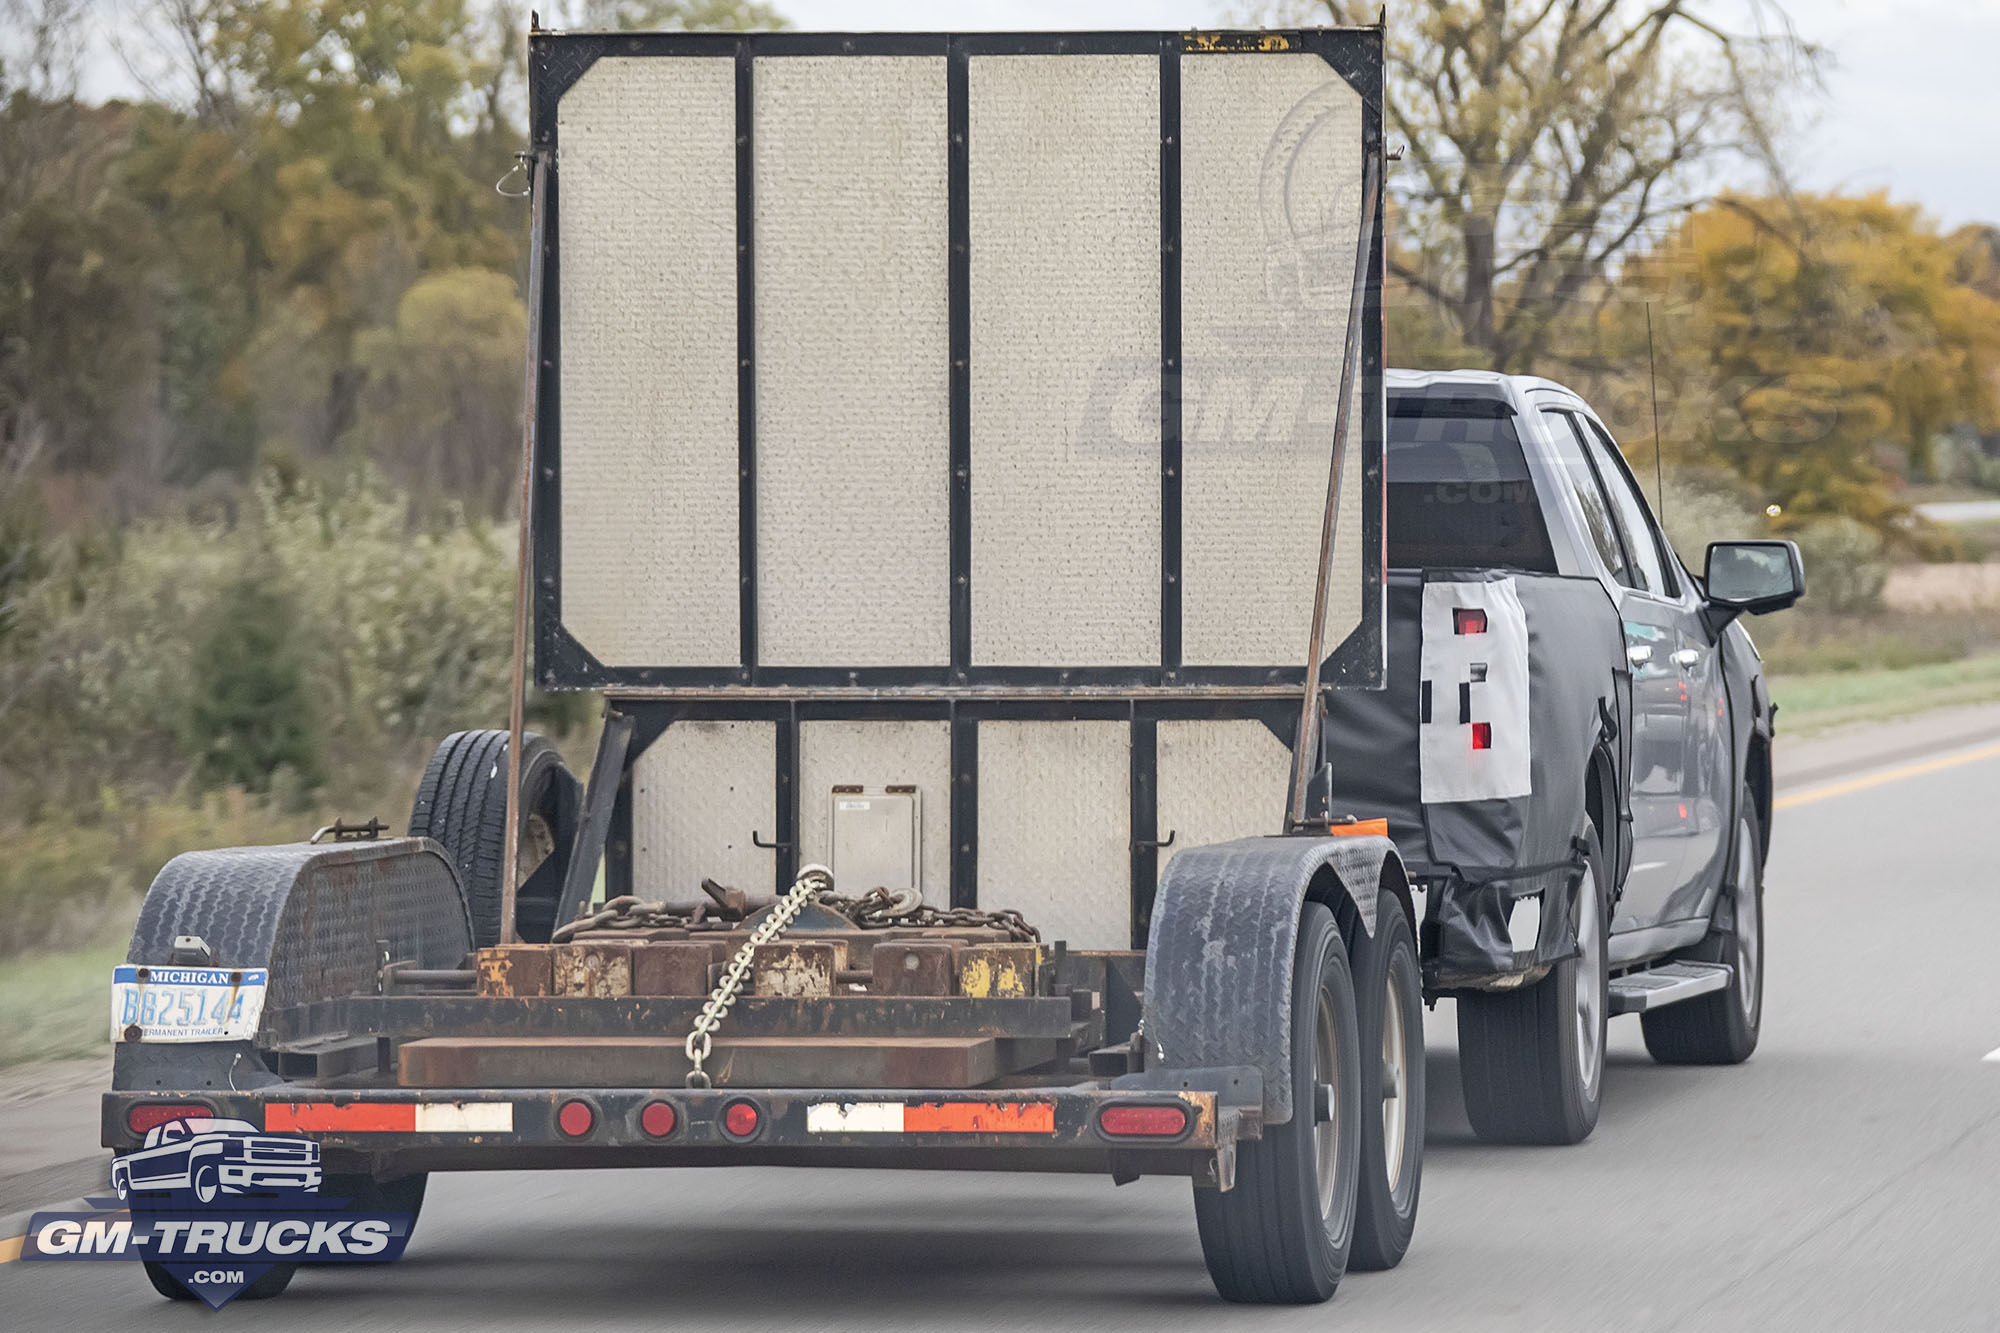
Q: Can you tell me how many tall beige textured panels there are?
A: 4